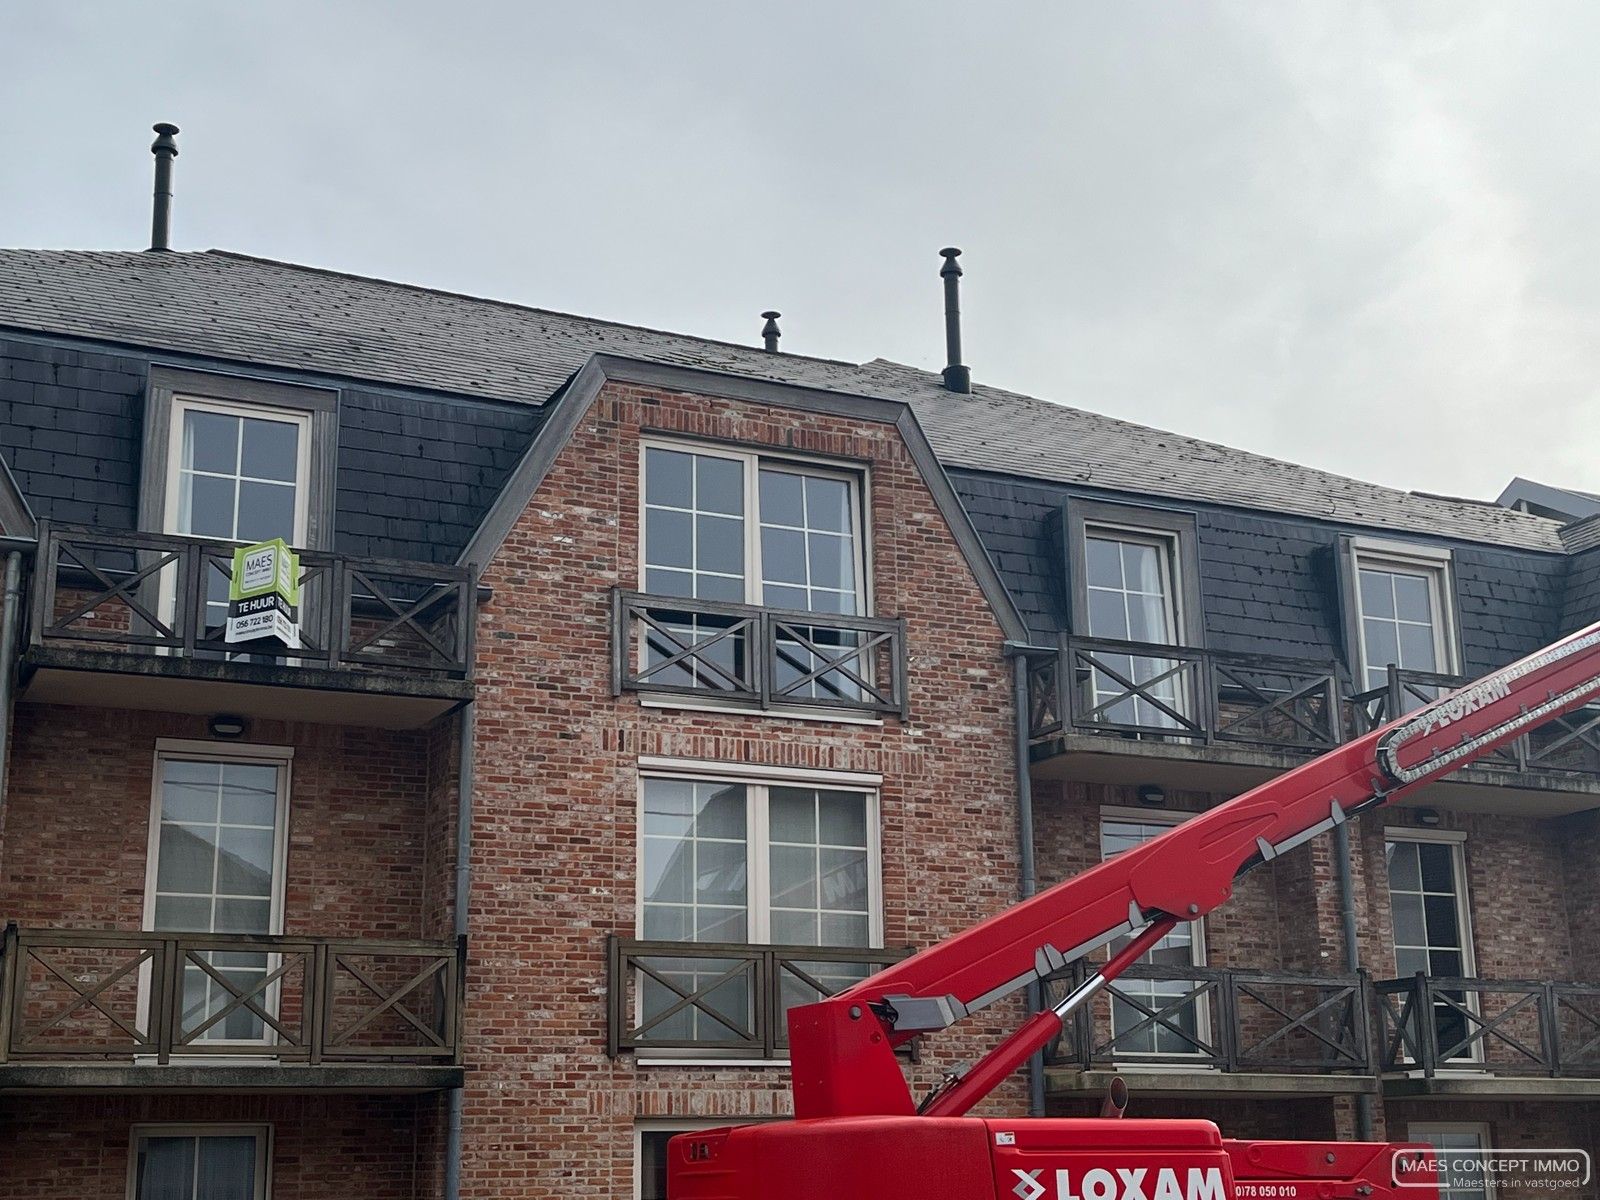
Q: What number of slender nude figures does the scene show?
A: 0